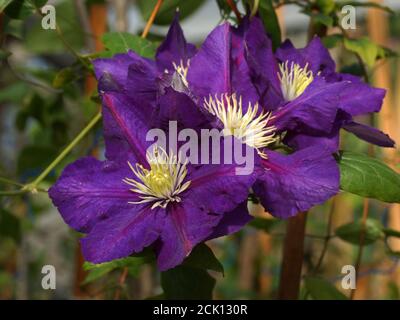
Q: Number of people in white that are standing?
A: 0